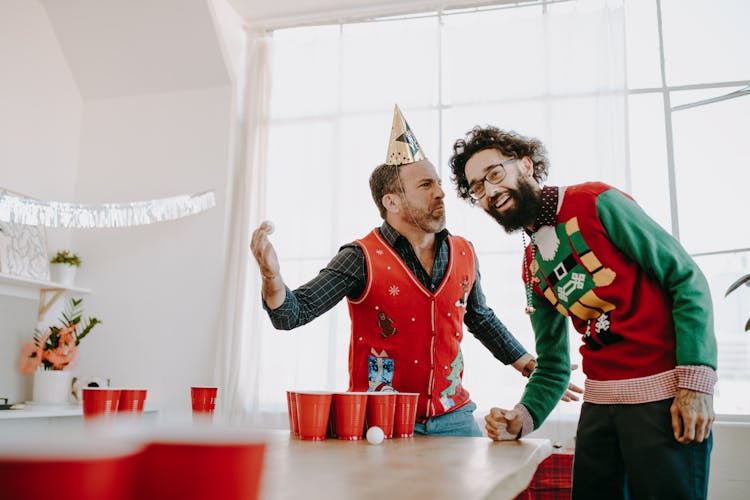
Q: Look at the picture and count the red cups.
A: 11